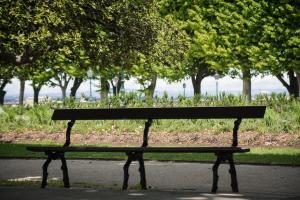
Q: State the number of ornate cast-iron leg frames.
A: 3